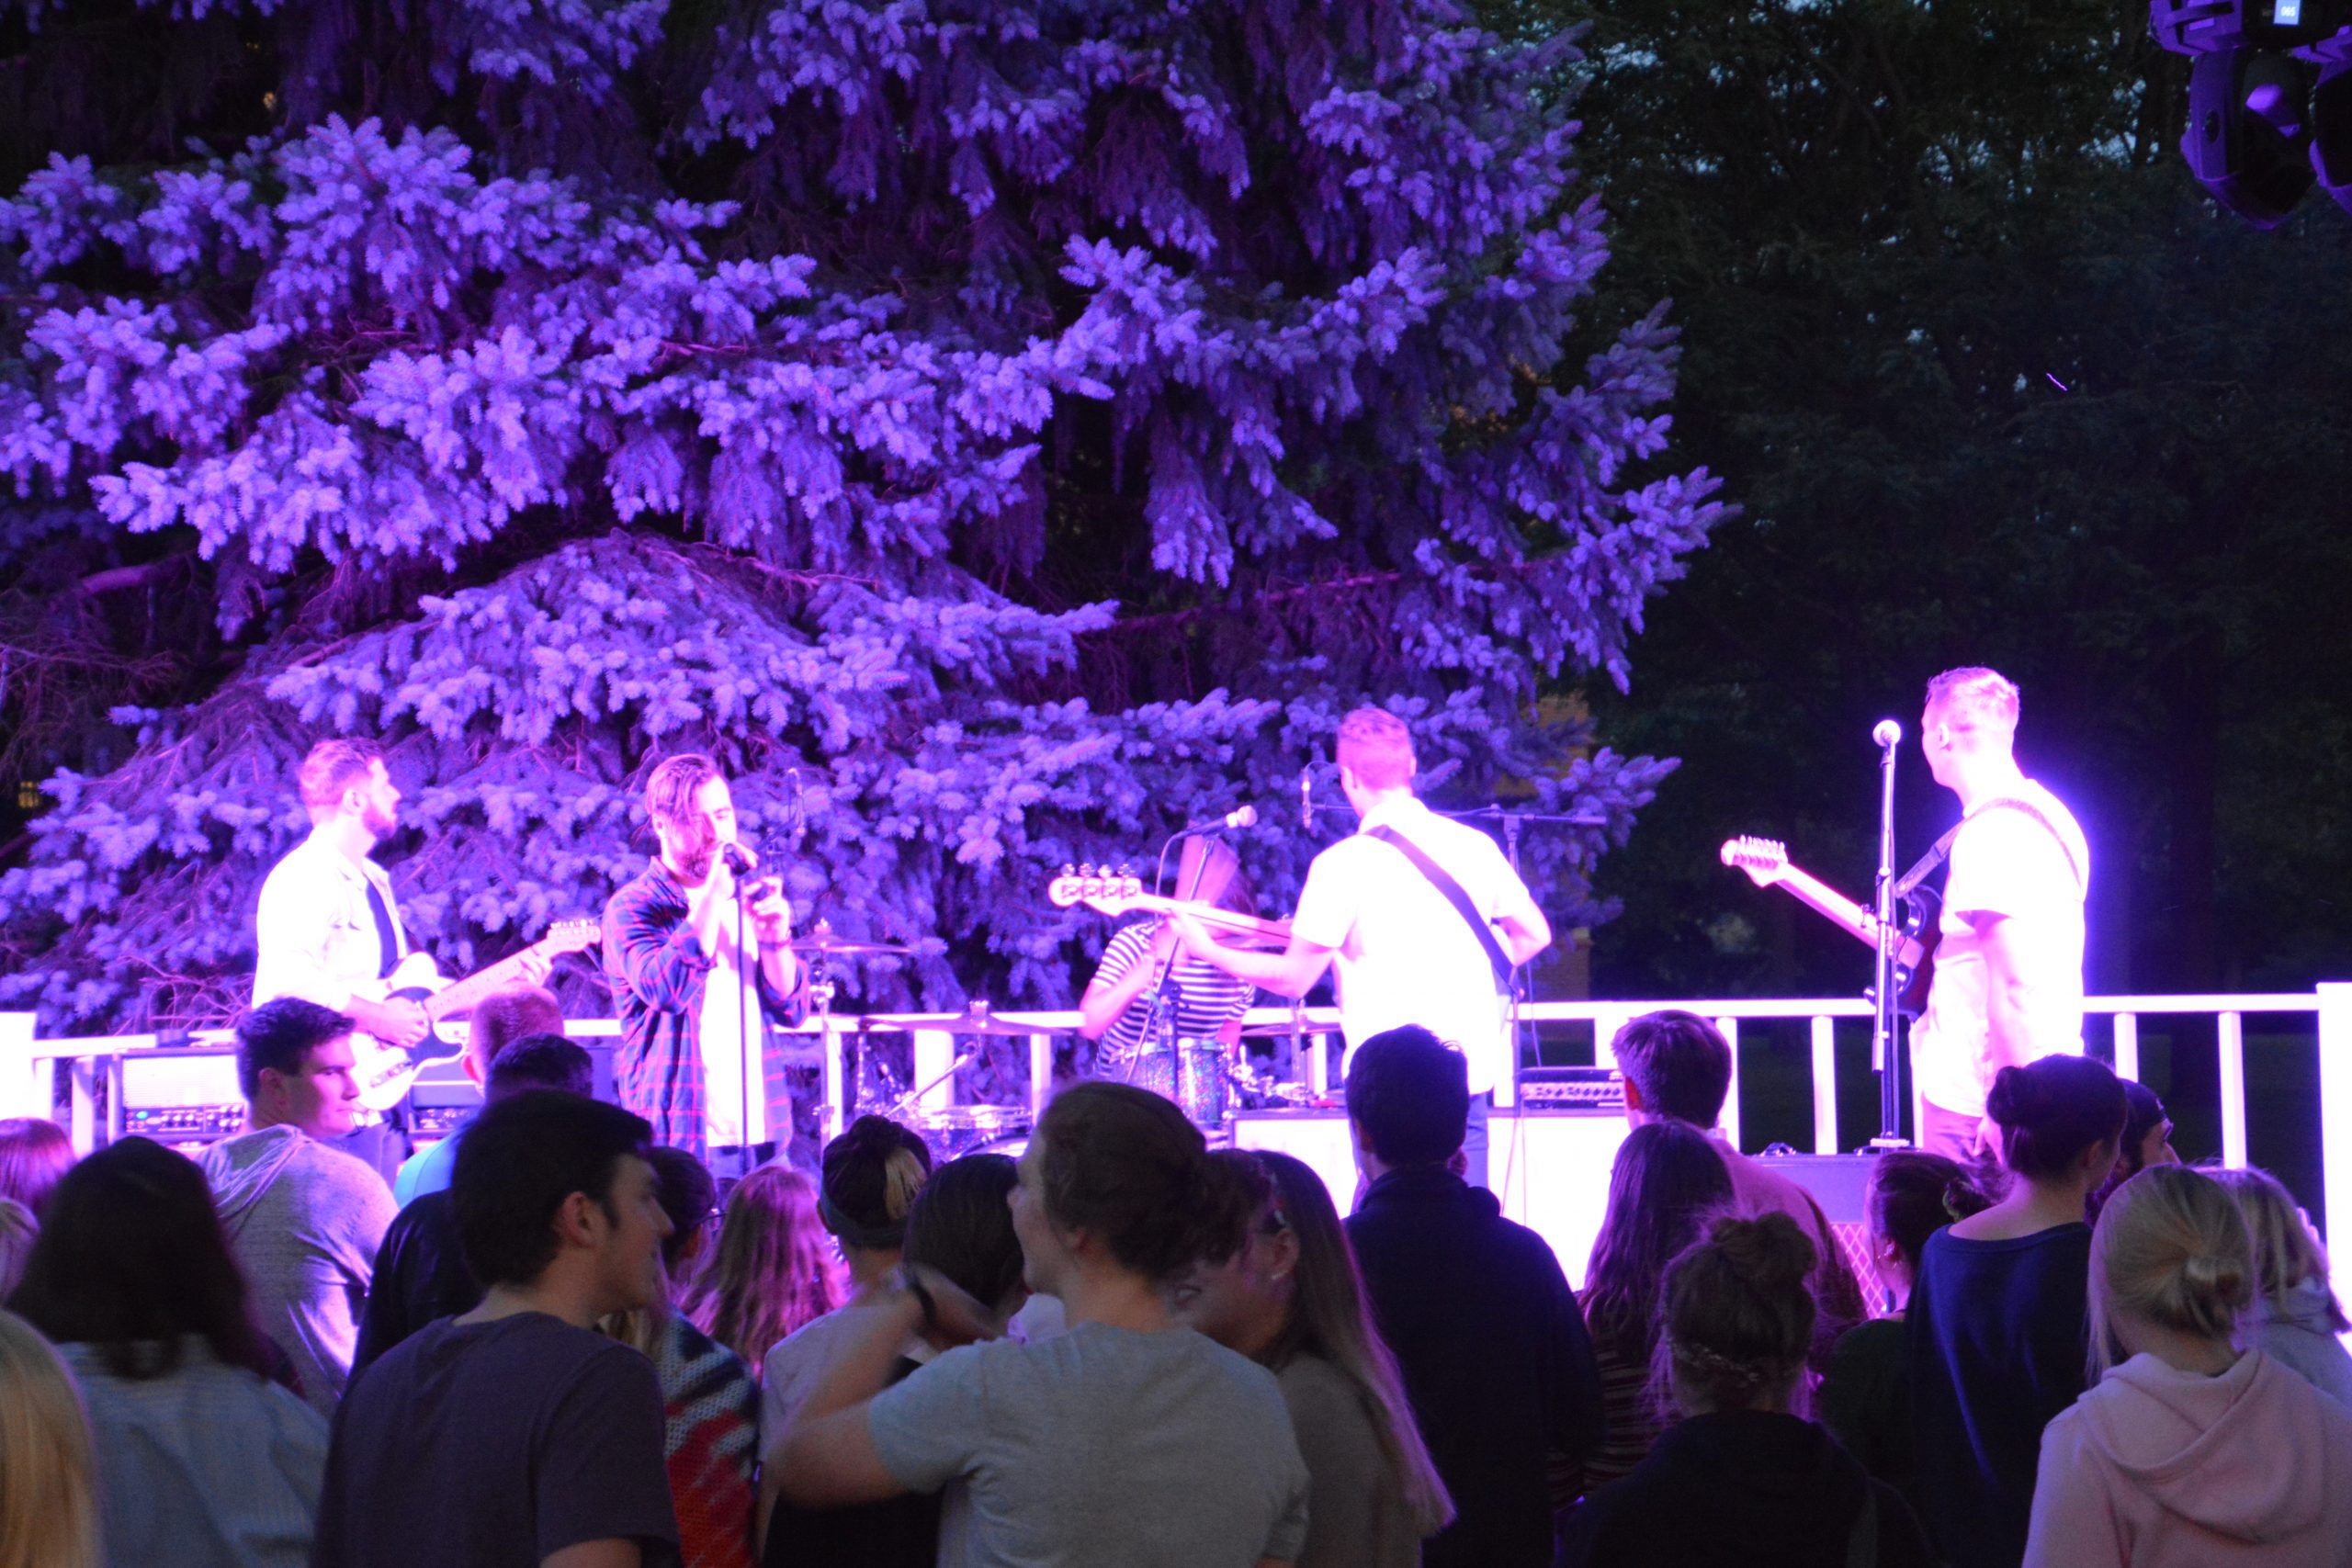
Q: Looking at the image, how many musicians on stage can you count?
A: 5